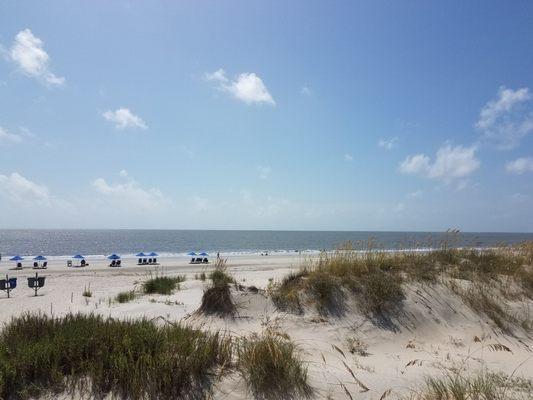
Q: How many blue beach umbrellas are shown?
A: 8